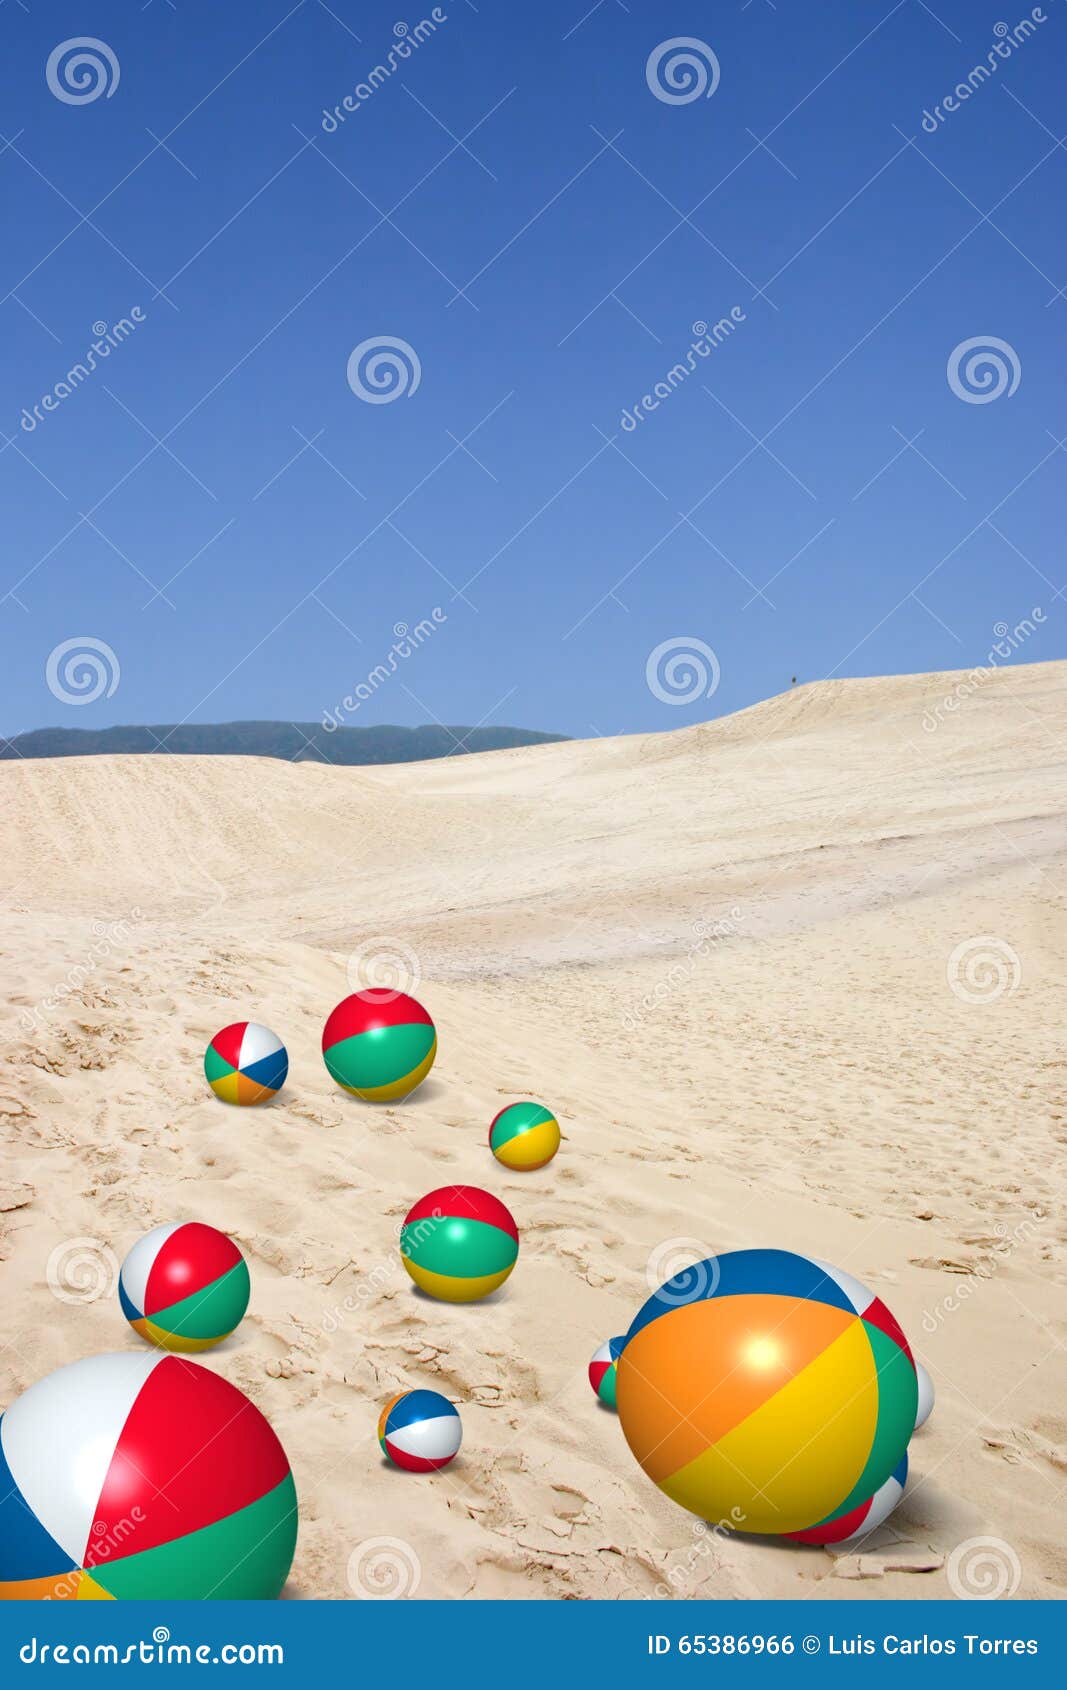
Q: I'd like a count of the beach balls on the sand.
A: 11